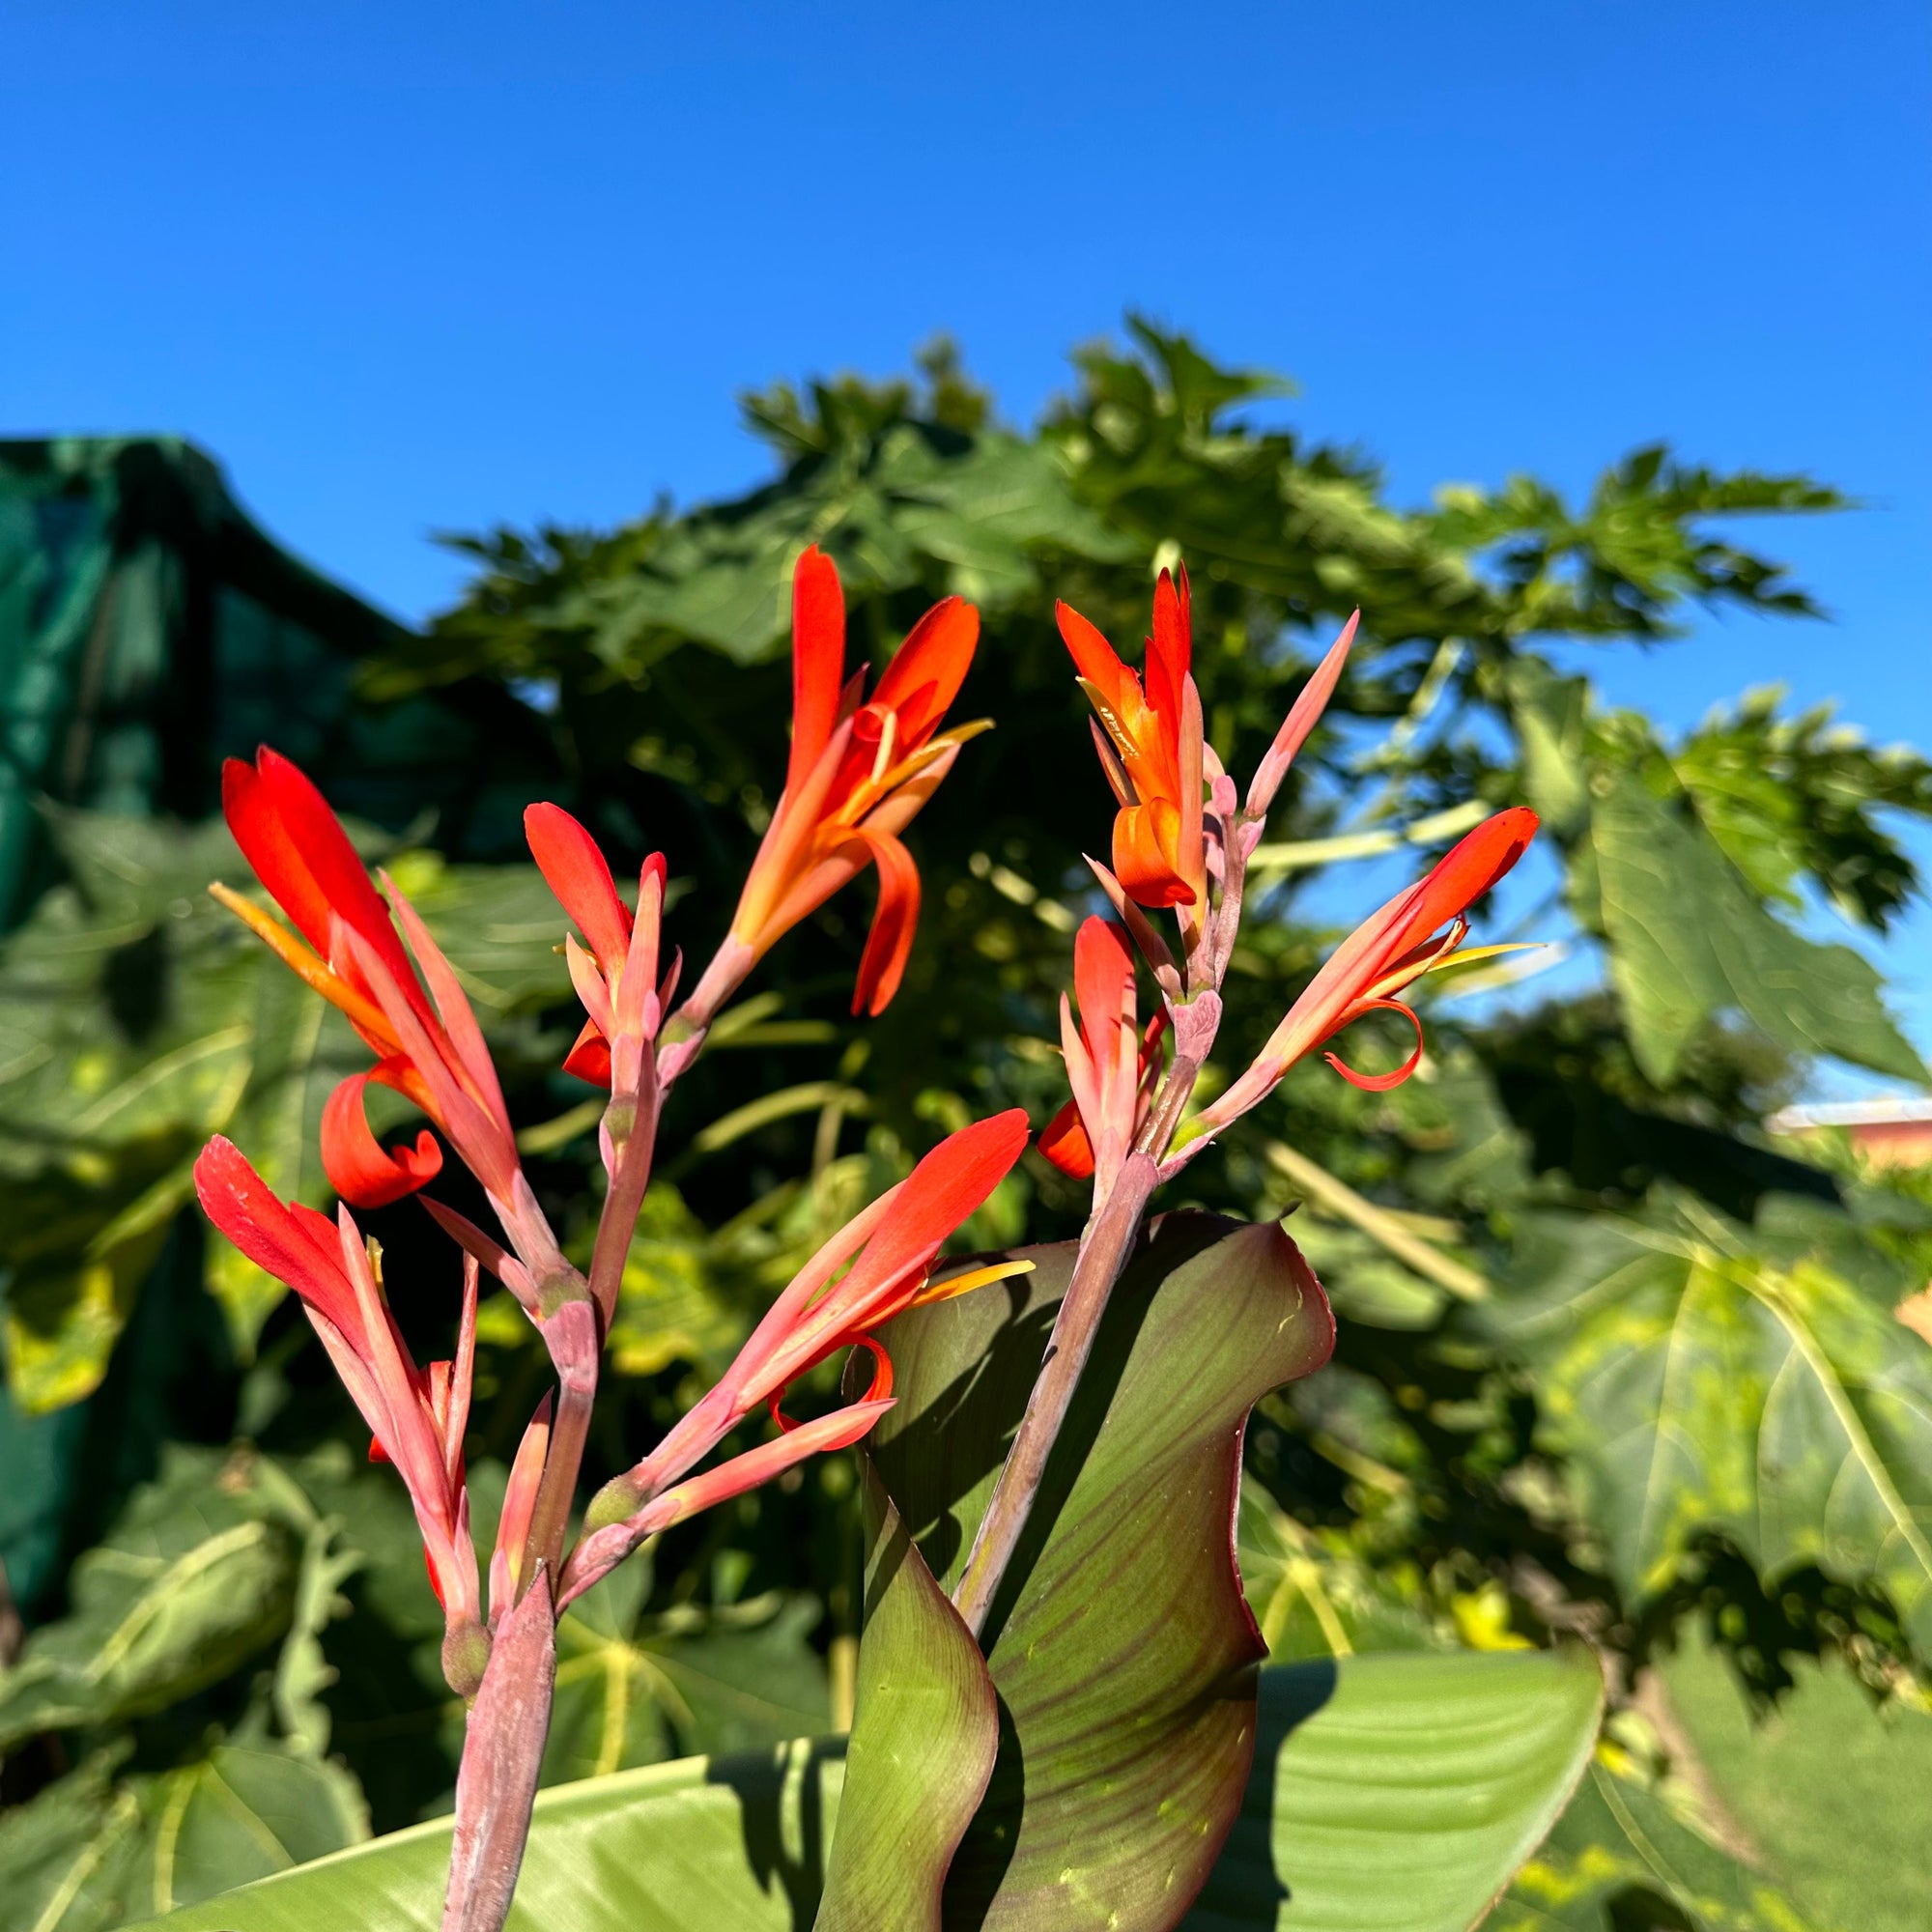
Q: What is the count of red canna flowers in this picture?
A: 8